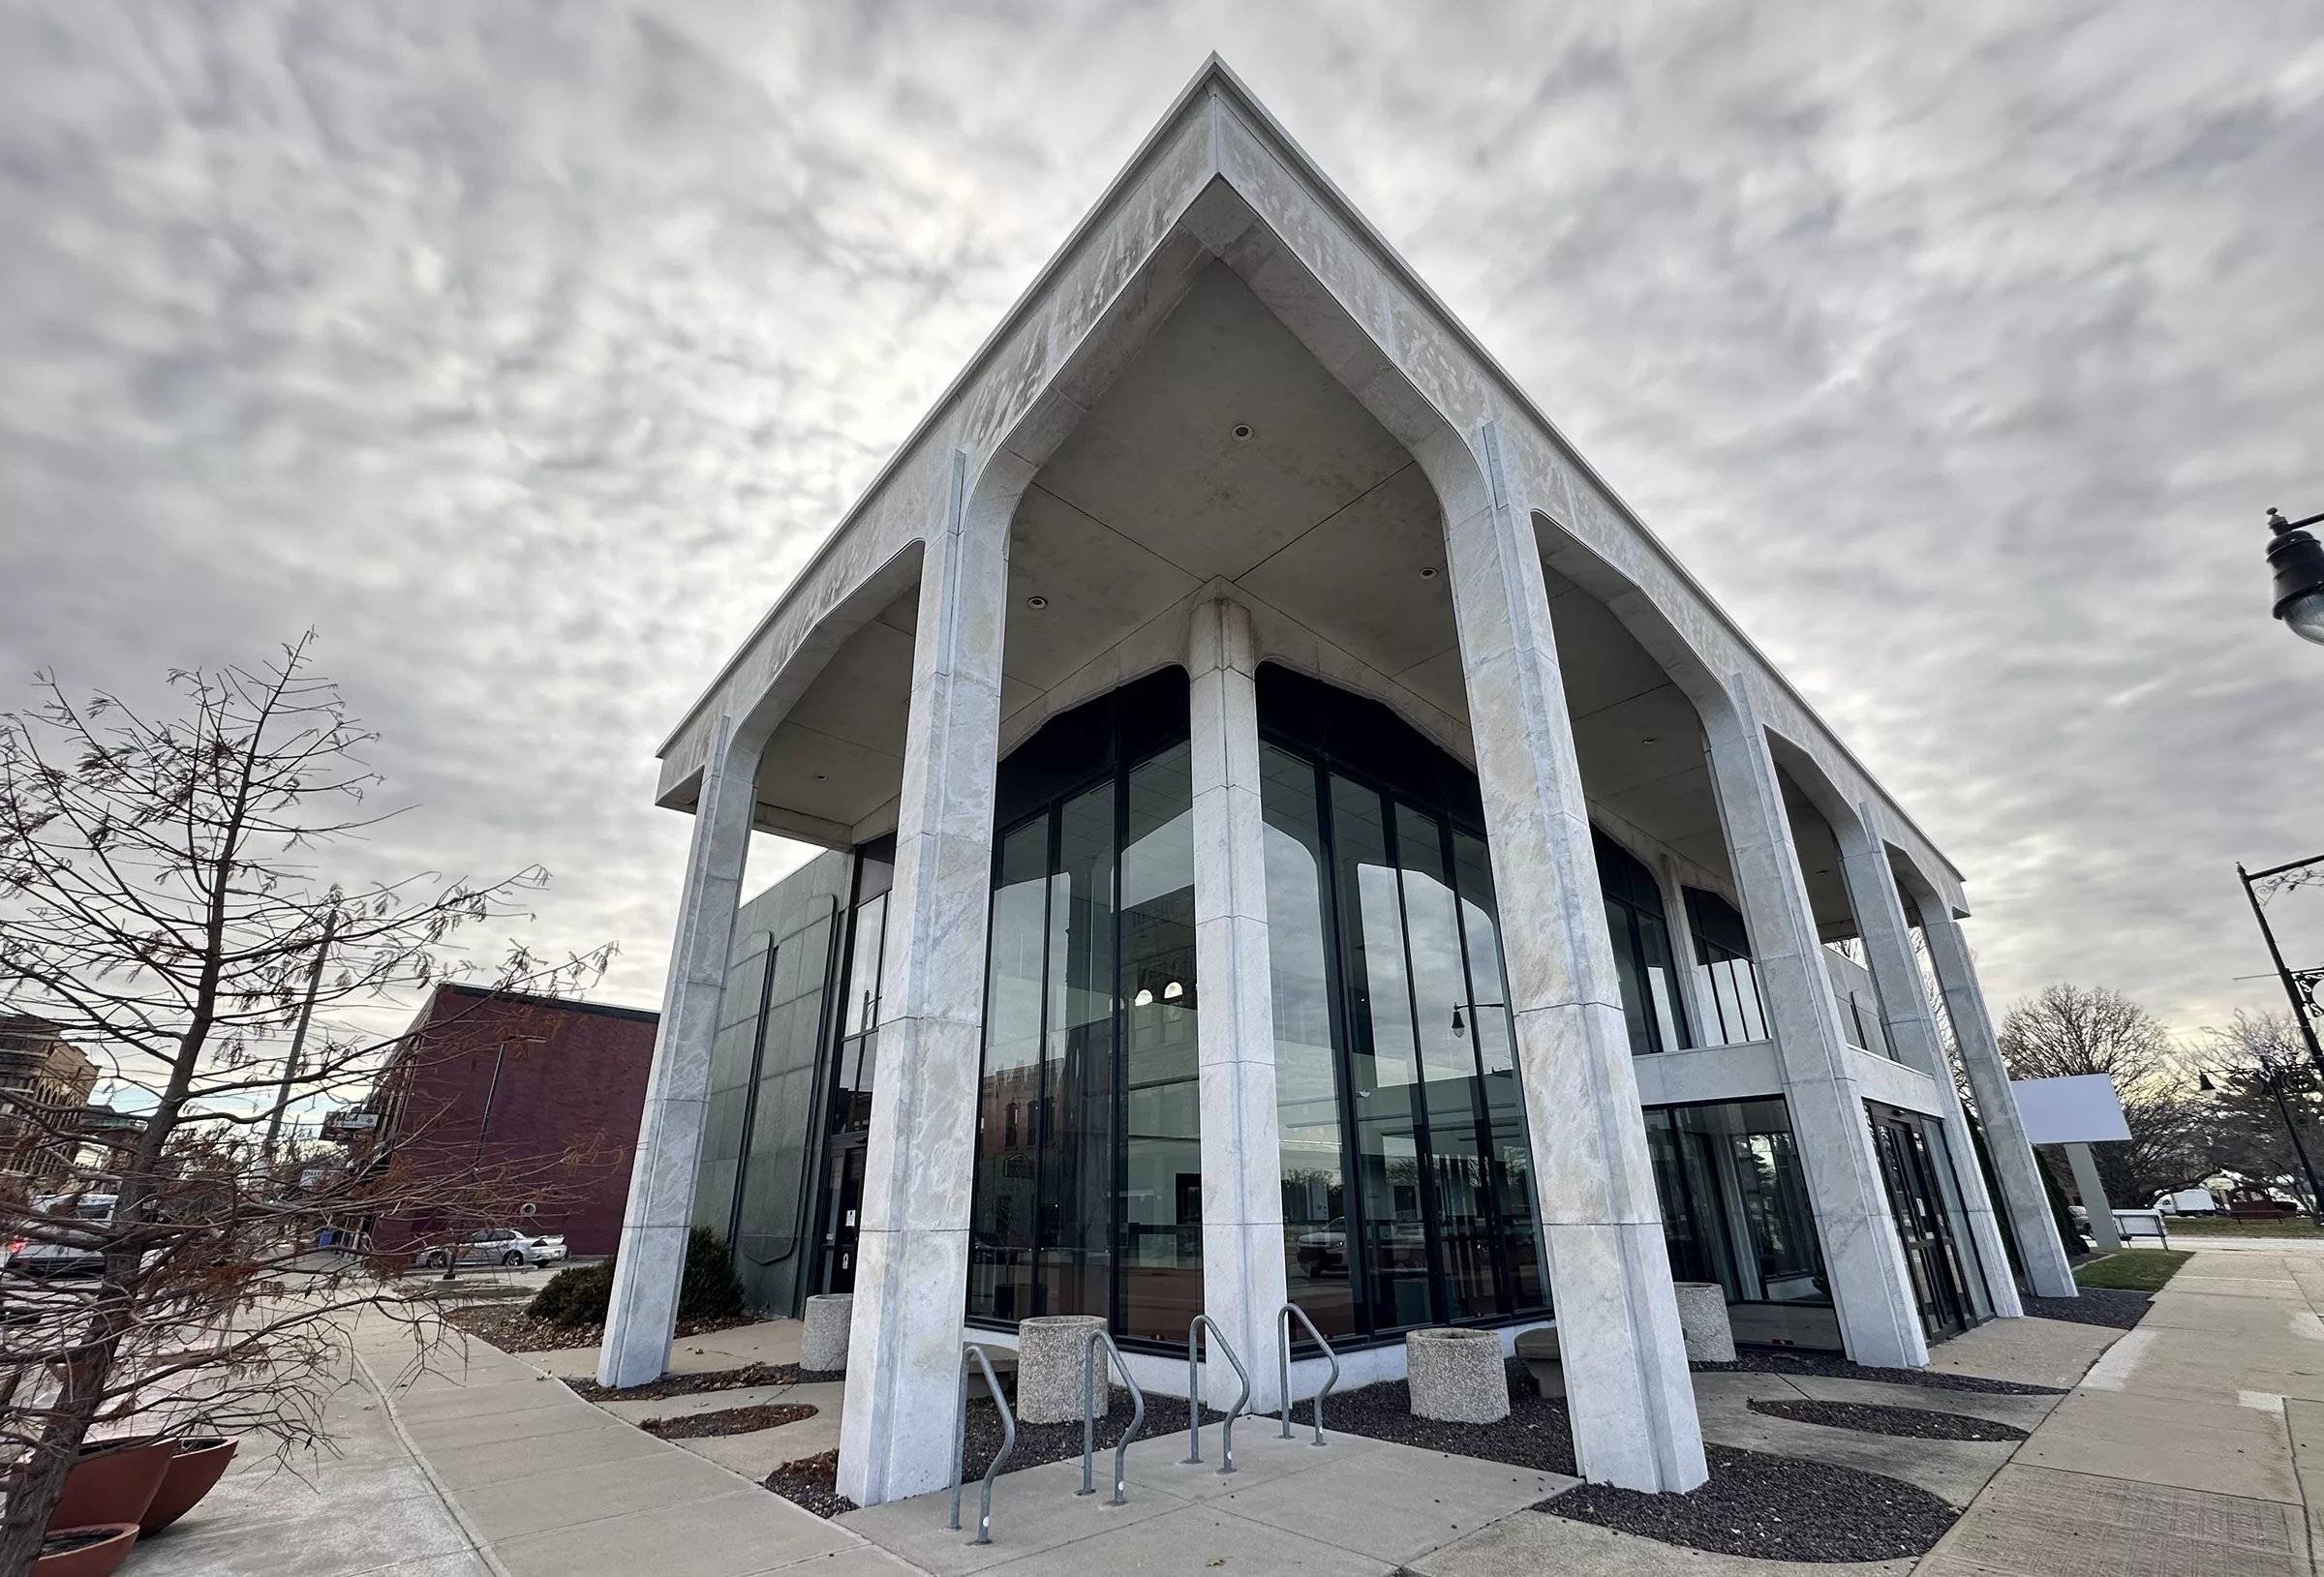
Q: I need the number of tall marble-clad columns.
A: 7